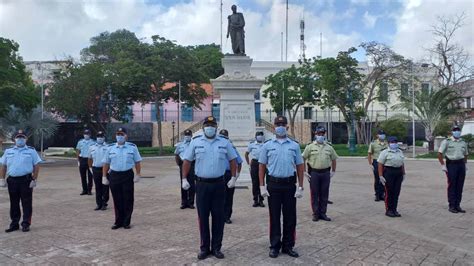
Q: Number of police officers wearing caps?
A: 13